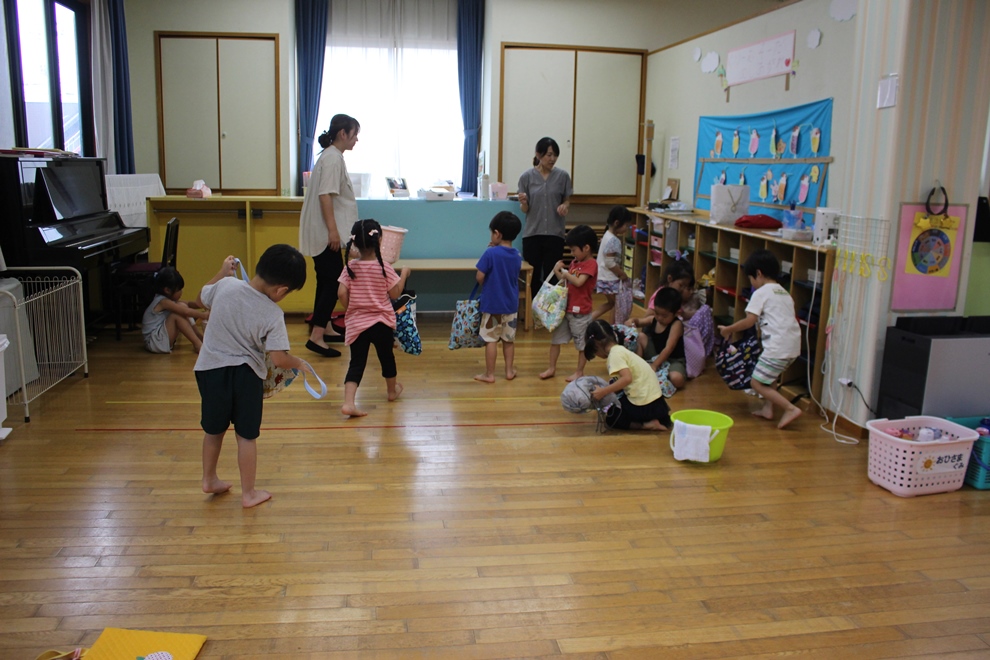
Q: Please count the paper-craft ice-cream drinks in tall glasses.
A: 11